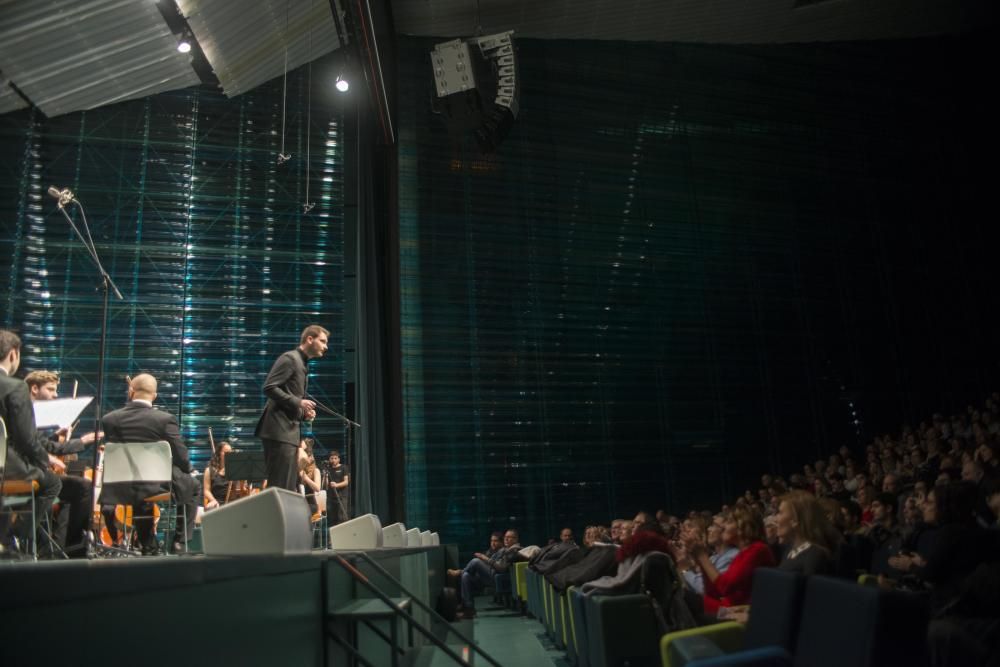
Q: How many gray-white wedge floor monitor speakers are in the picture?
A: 6